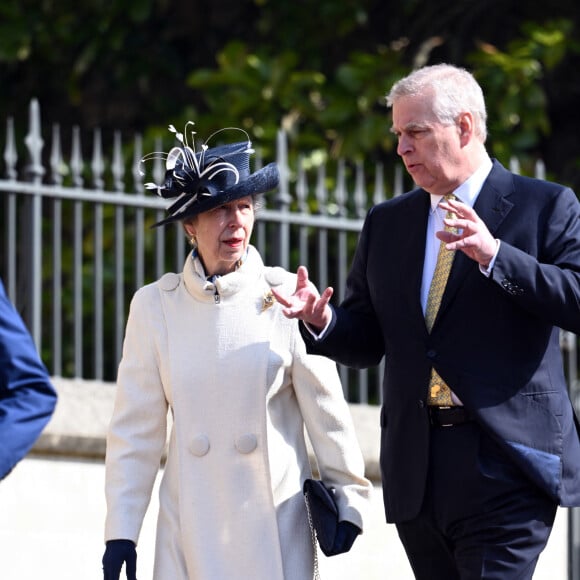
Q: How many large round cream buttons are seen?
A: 4